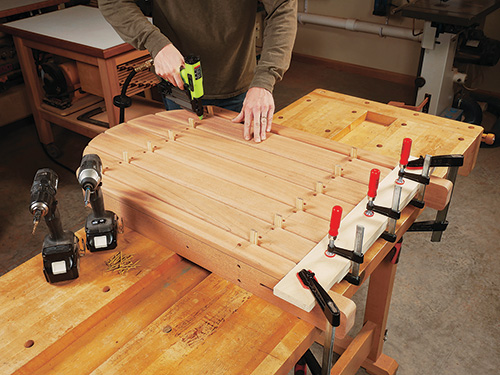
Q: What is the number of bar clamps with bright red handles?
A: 3